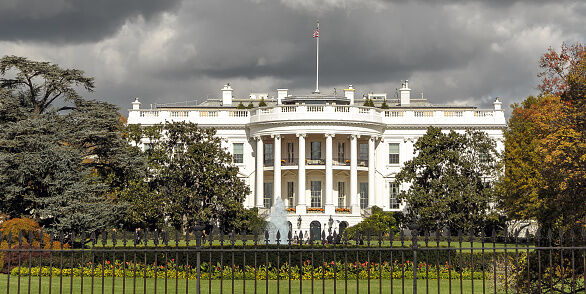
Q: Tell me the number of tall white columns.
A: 6